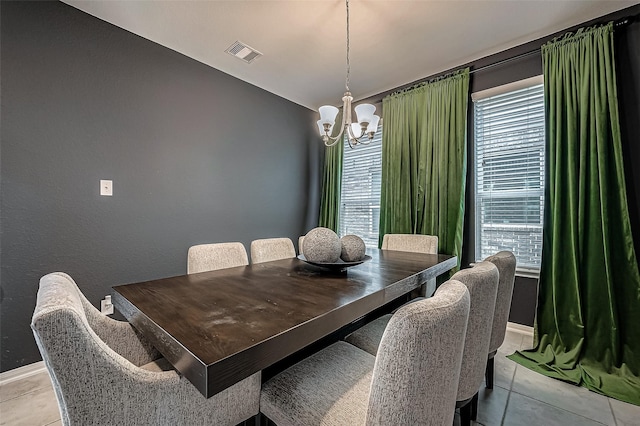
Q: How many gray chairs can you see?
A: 8